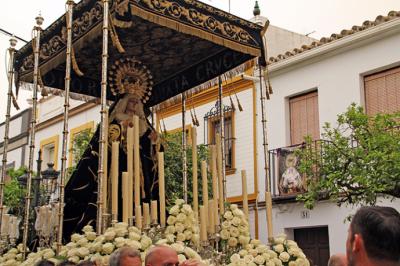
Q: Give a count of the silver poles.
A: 7